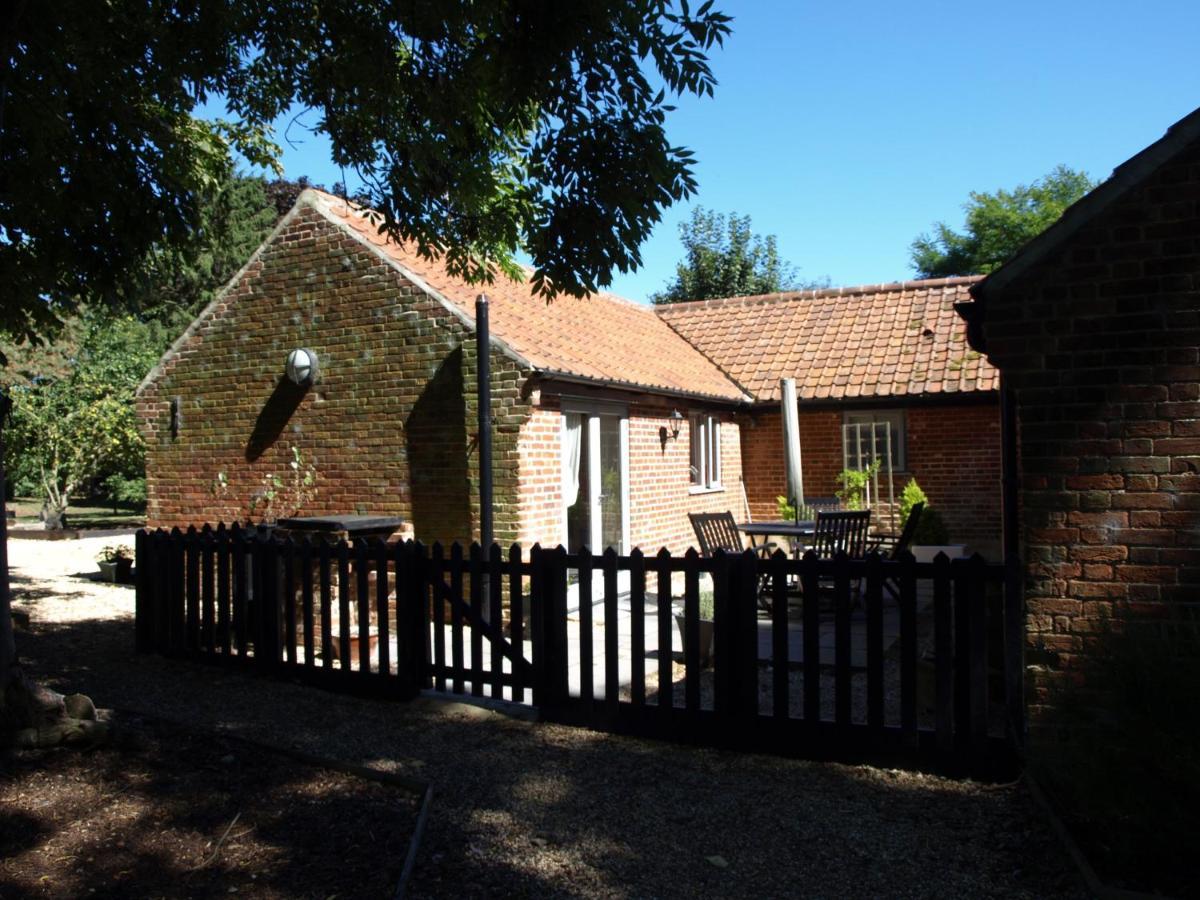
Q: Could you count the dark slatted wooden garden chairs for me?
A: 4